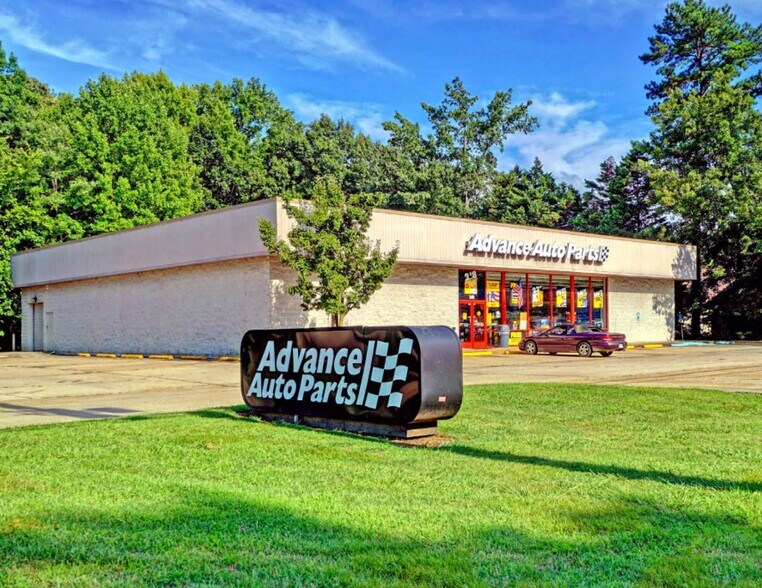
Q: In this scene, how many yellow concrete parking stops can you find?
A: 10